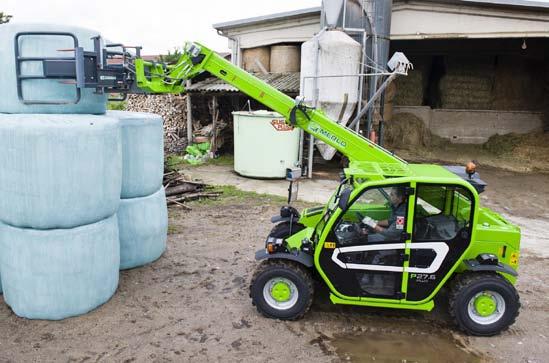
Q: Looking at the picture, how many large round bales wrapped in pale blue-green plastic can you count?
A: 5